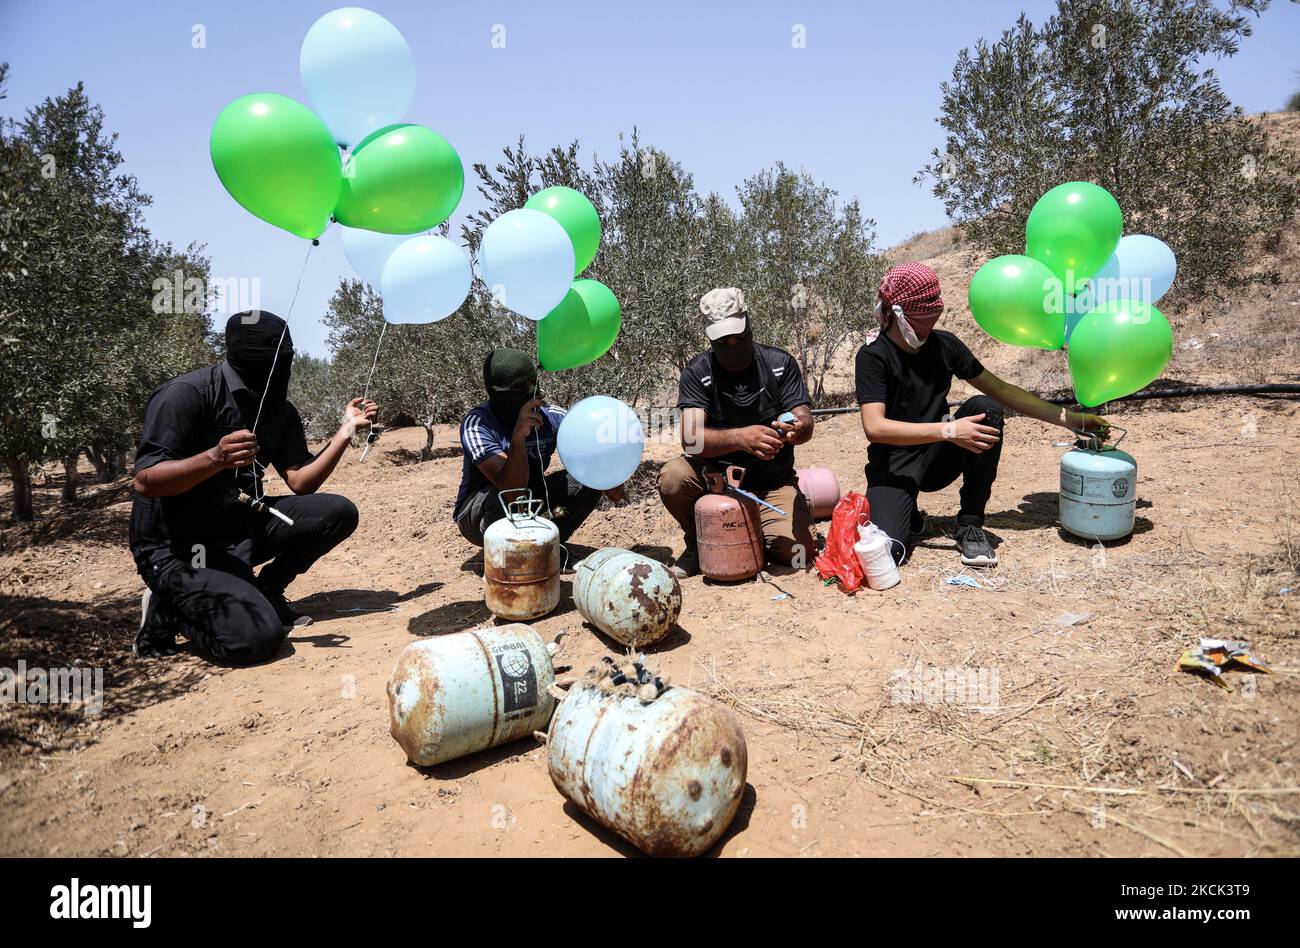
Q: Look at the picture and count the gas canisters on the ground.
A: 7